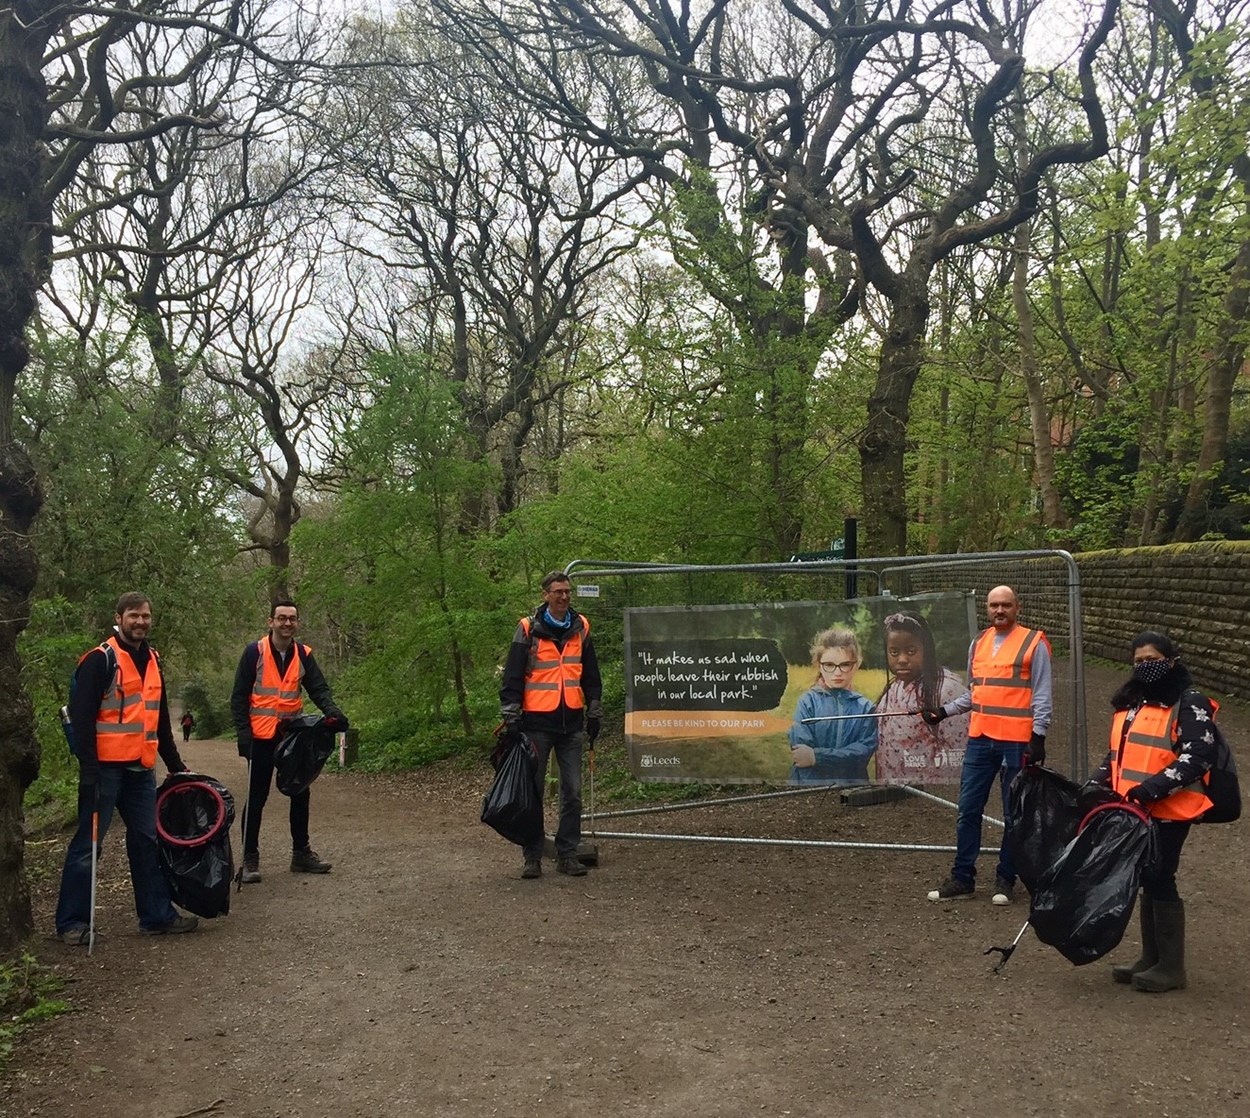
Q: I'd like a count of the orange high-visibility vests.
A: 5